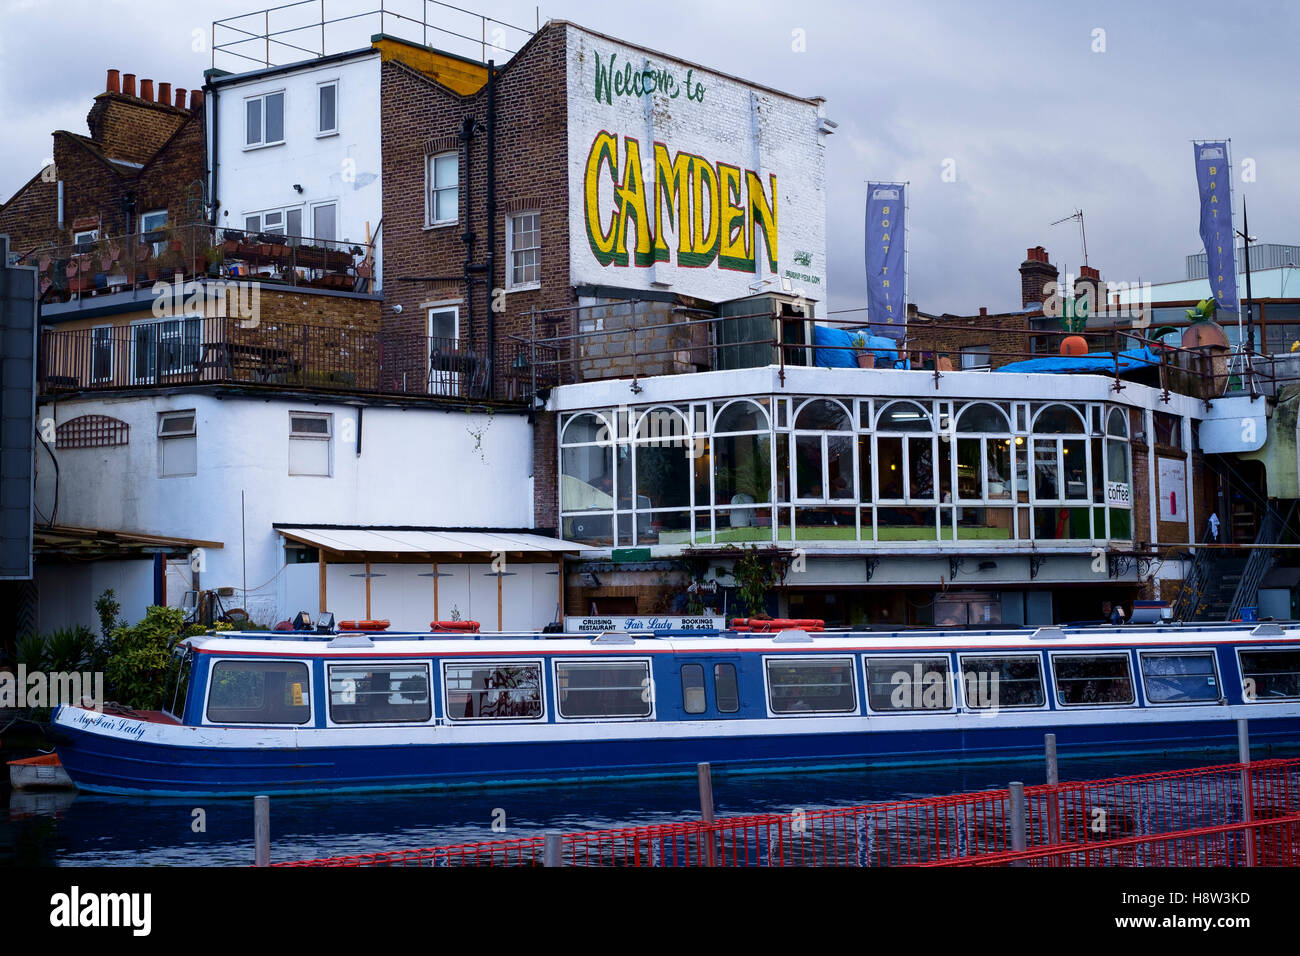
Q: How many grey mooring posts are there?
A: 6